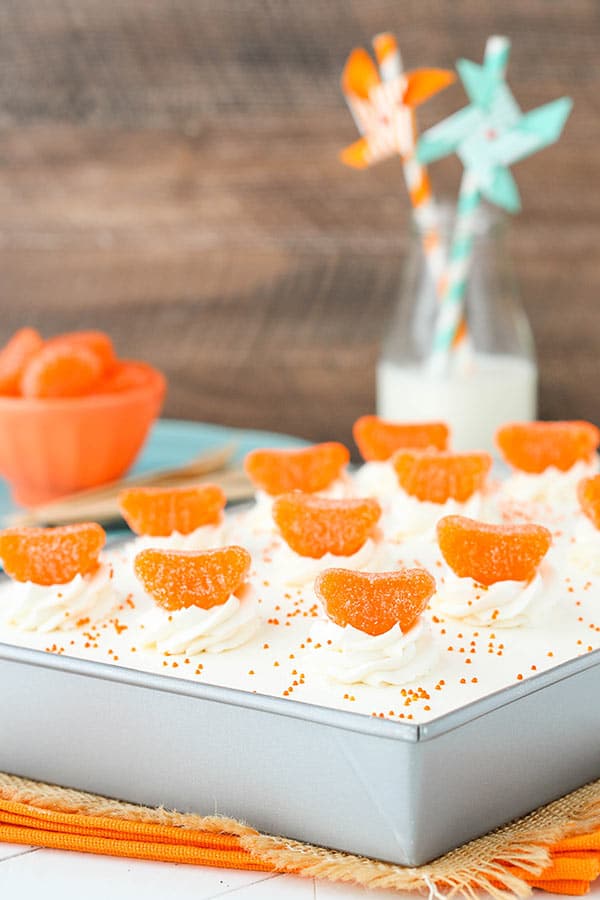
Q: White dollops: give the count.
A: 11